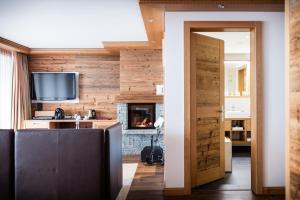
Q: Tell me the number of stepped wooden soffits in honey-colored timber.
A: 1